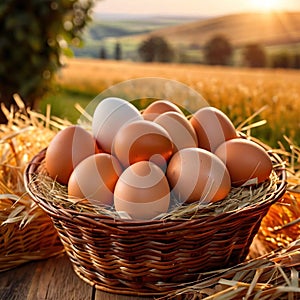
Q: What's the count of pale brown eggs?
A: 9